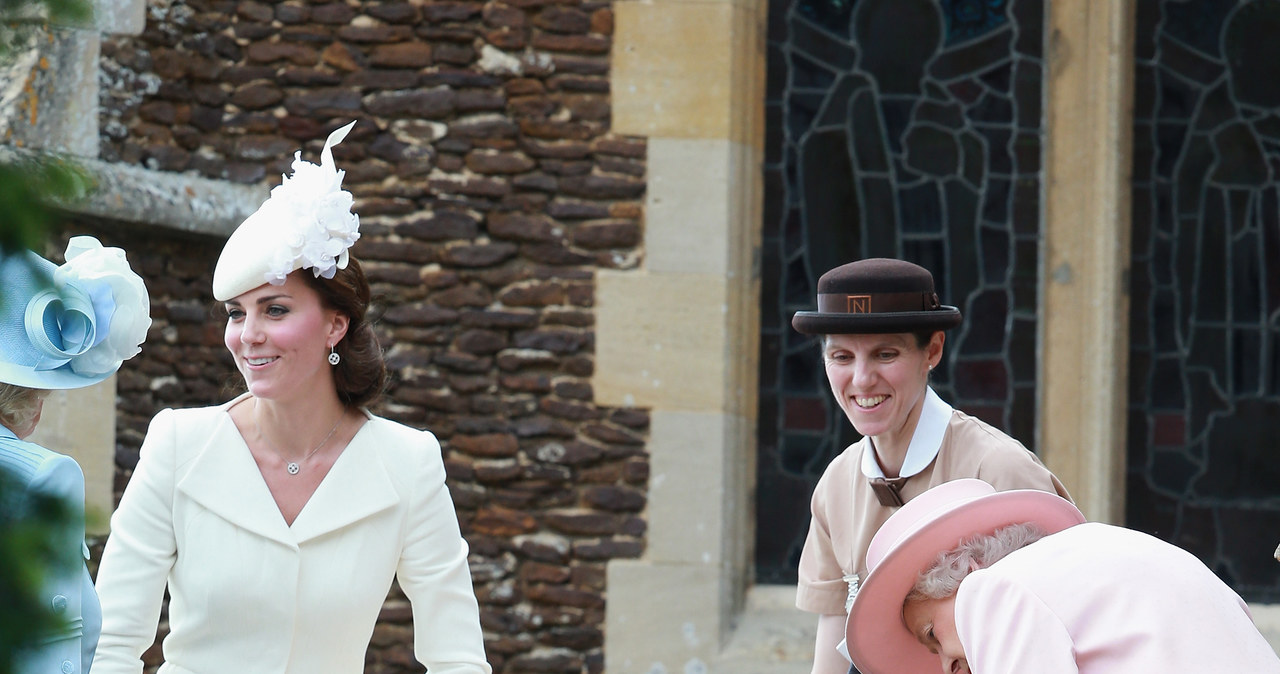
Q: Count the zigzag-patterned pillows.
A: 0